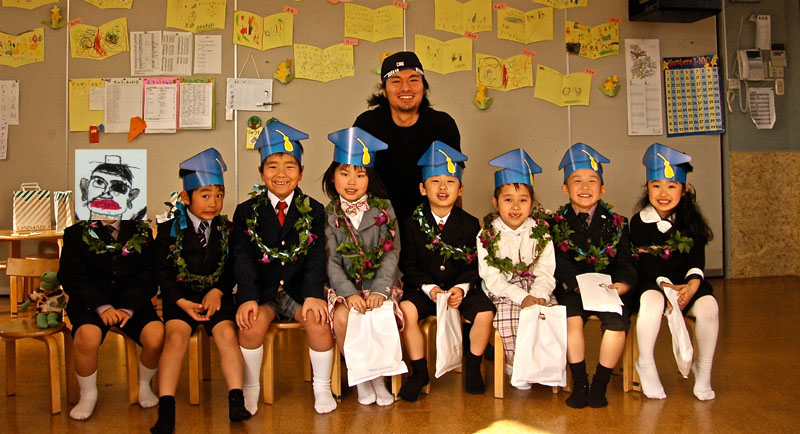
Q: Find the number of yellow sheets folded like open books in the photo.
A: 15